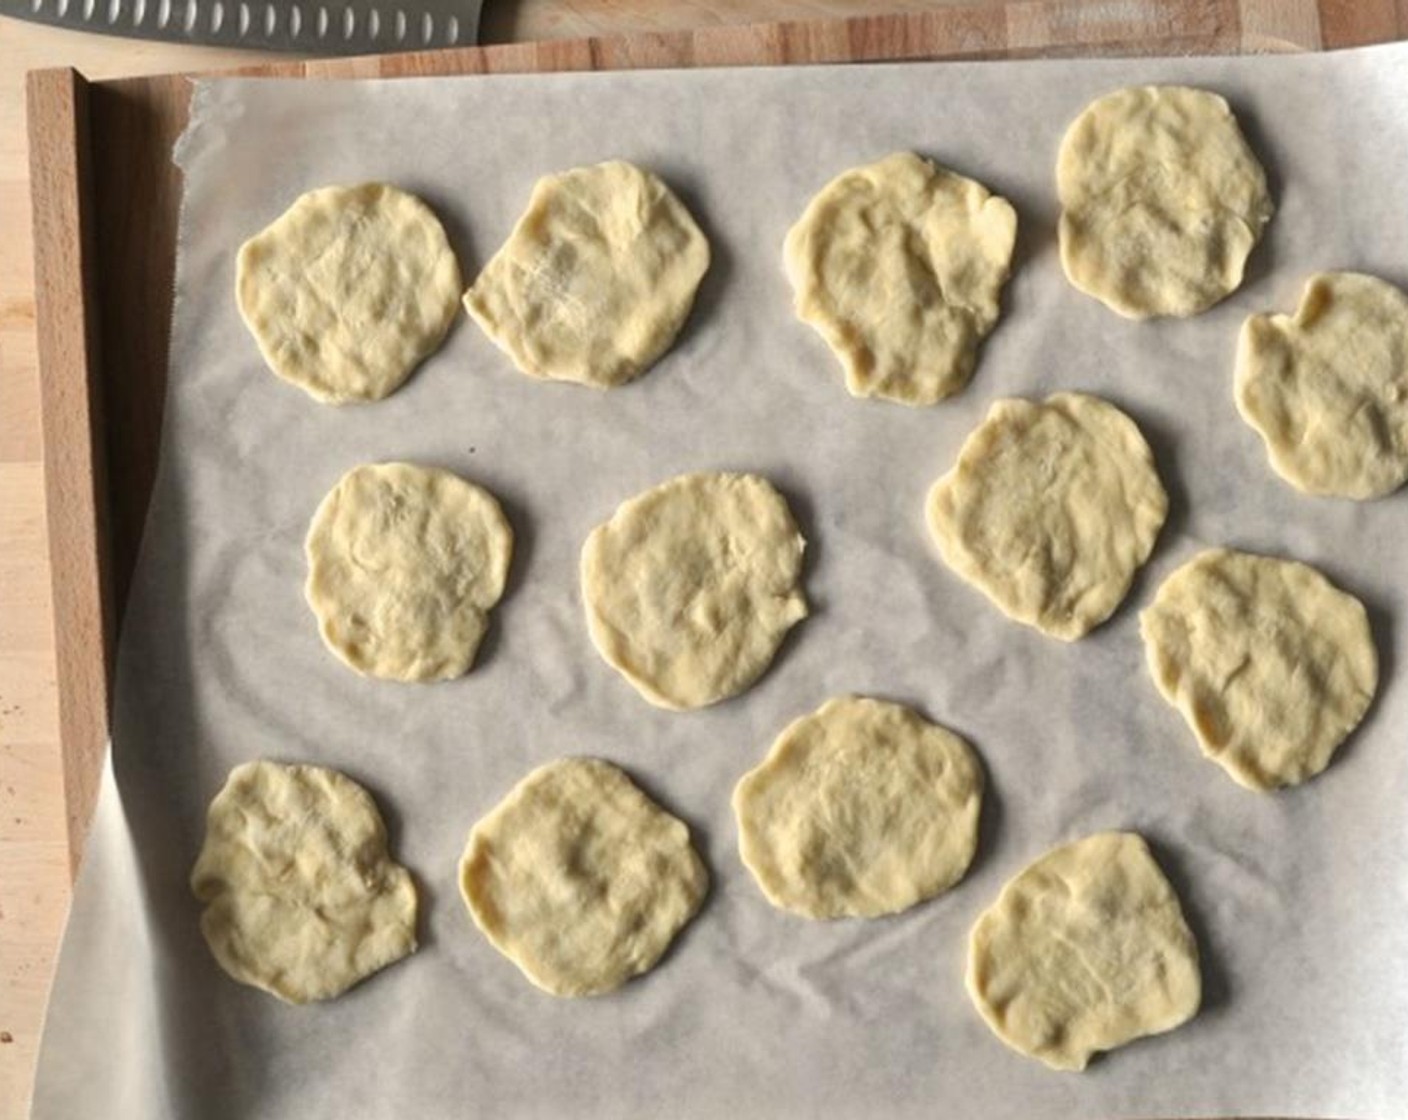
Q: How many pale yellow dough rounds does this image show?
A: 13